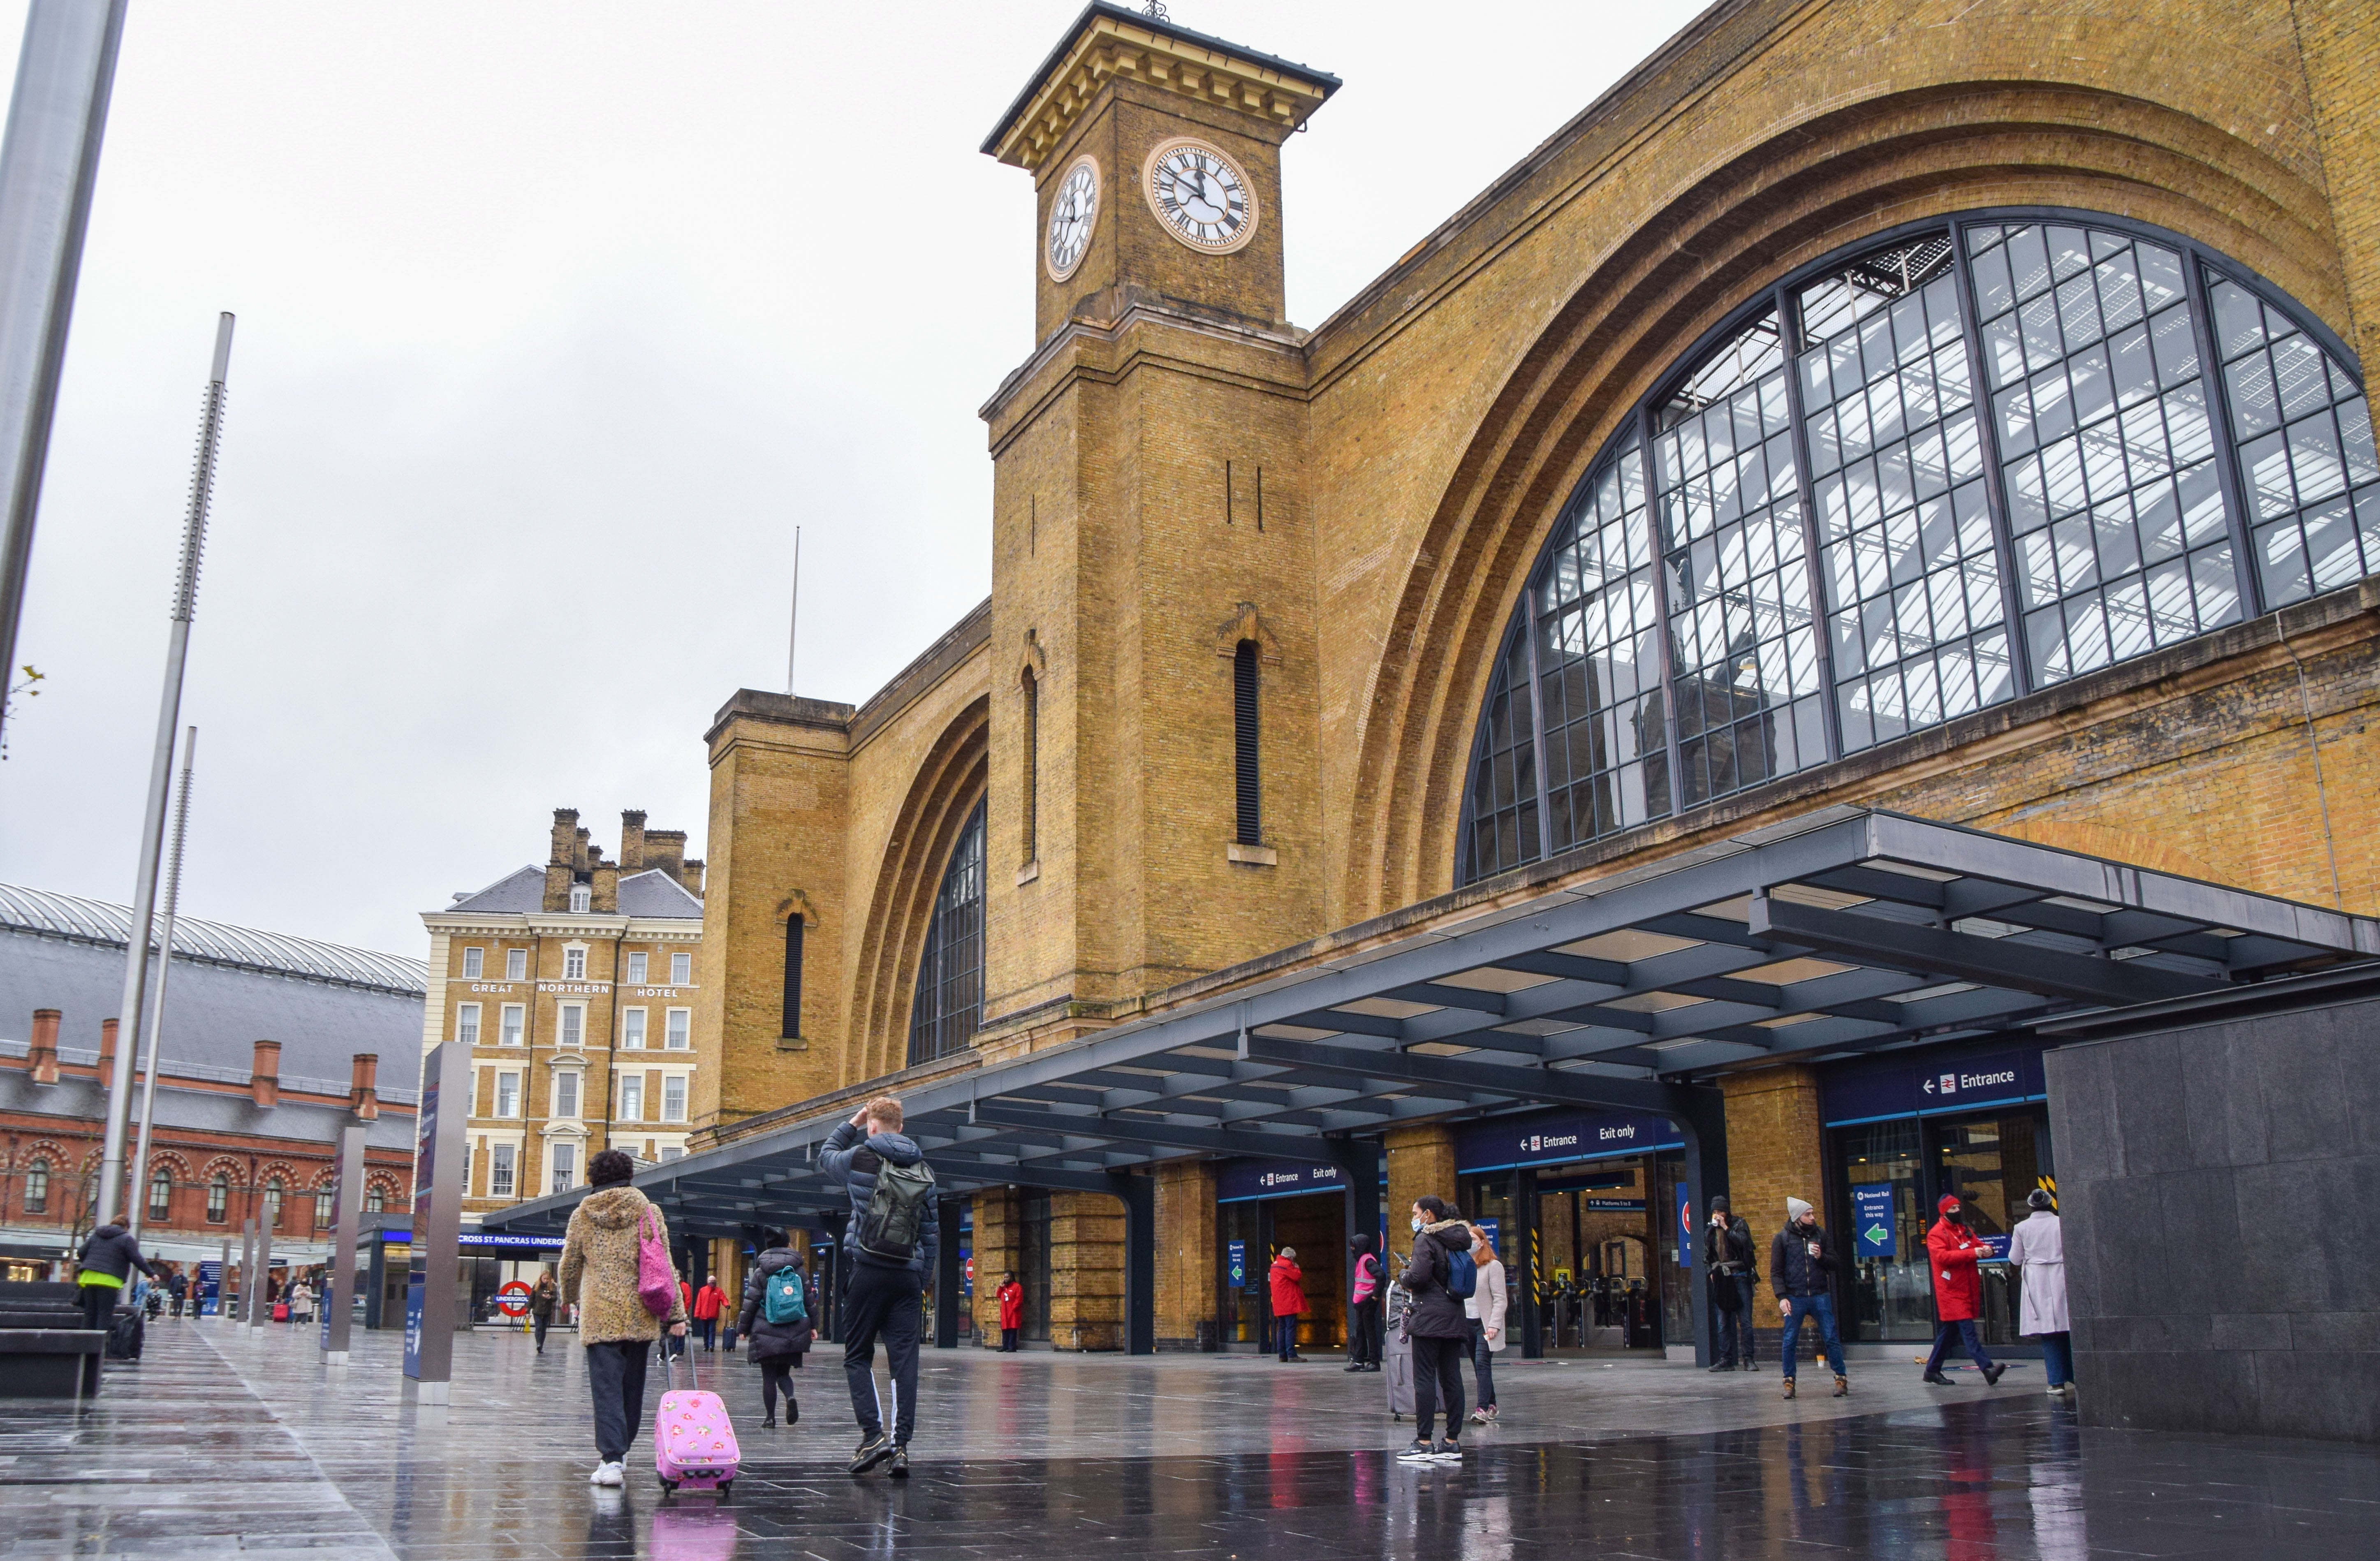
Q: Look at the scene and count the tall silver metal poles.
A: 3